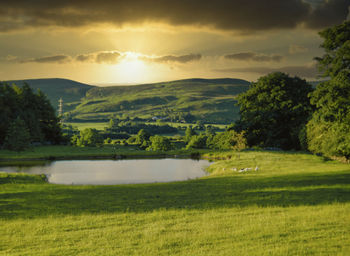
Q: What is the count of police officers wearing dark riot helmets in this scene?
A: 0